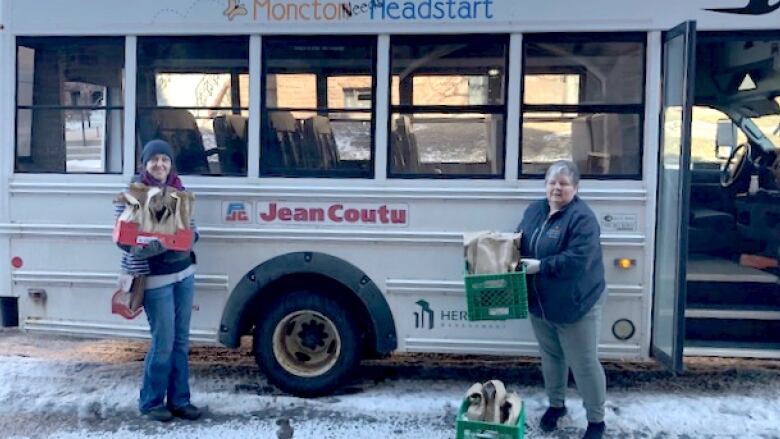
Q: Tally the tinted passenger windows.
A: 5